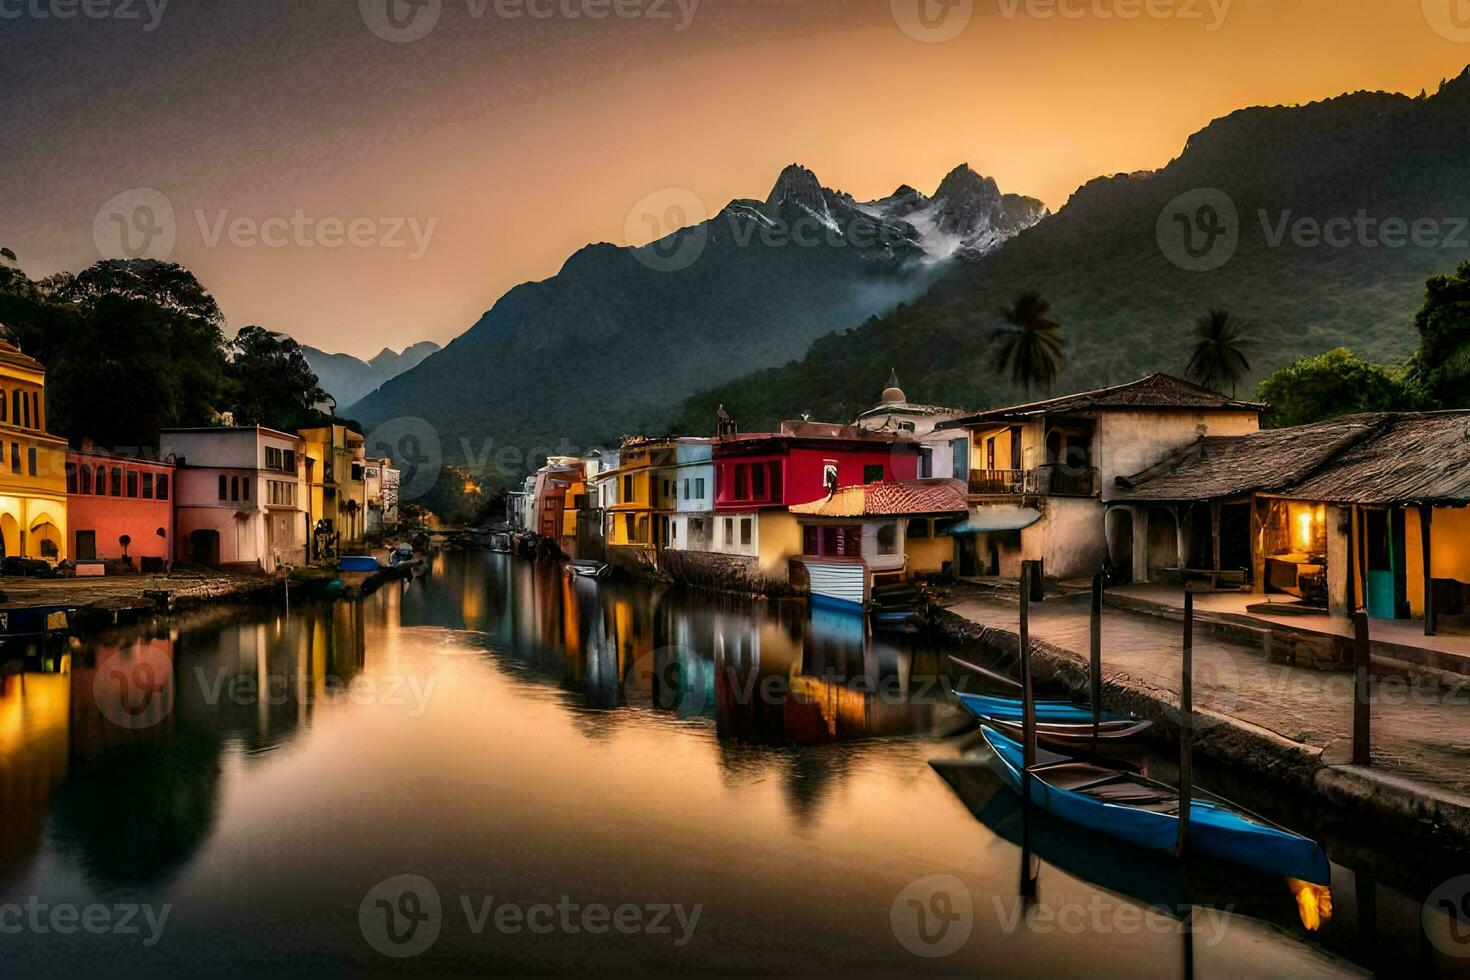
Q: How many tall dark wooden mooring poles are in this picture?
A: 4